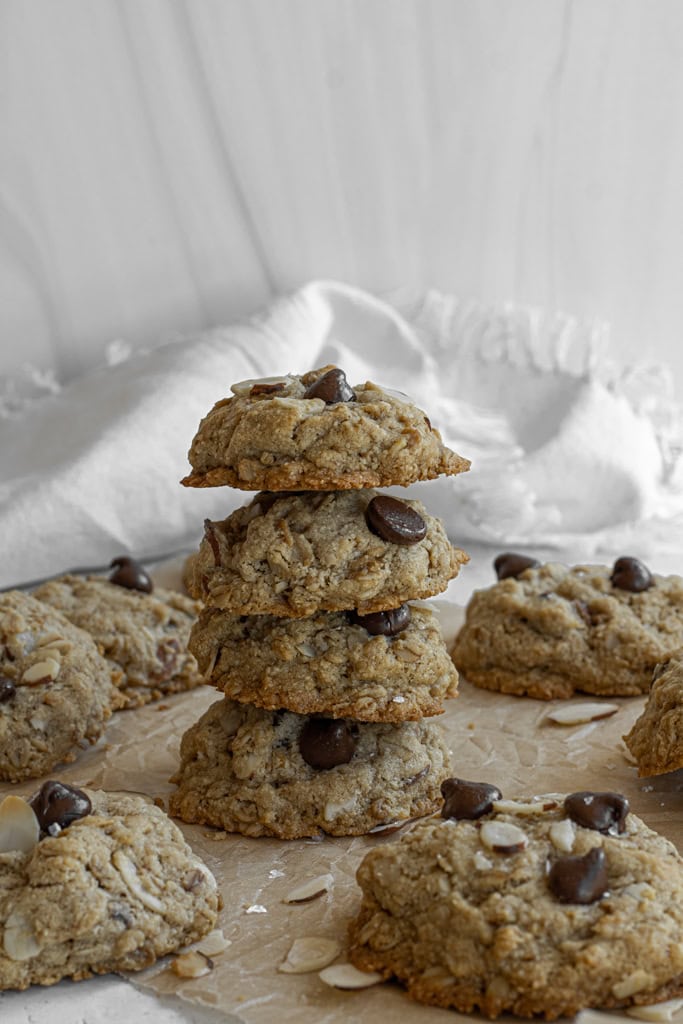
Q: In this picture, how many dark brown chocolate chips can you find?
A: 12